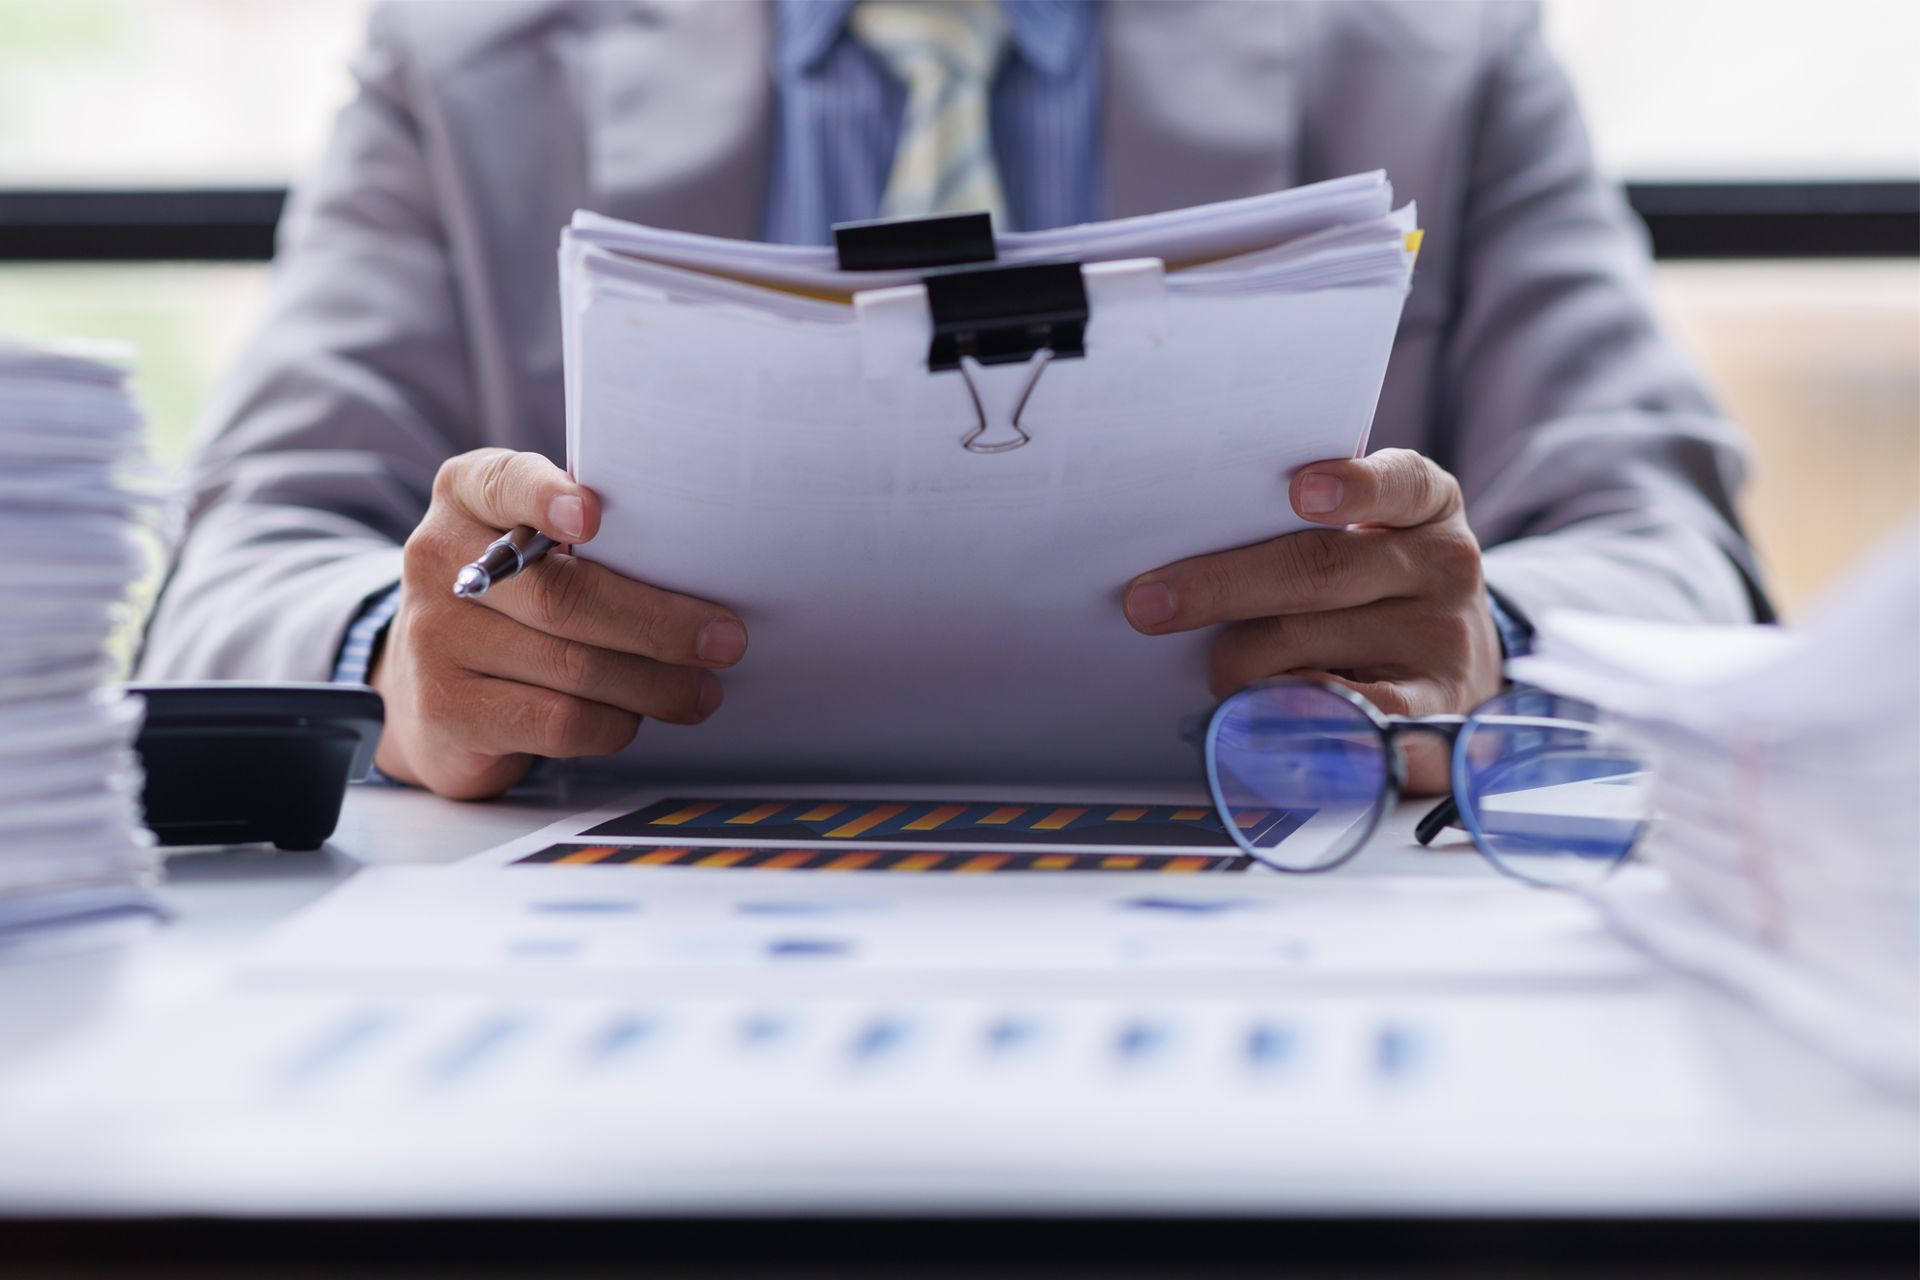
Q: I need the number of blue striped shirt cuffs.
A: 2